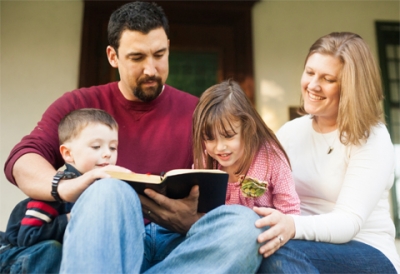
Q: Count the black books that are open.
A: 1